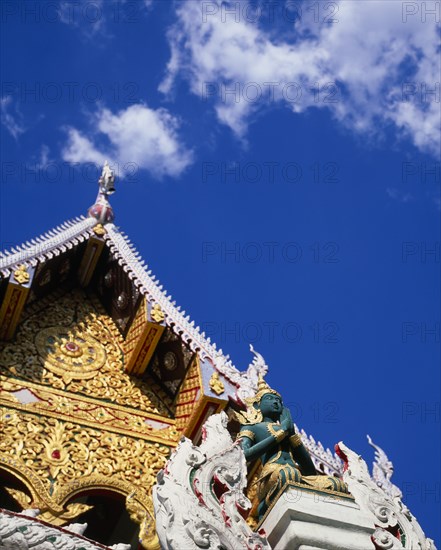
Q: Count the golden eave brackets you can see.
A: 4